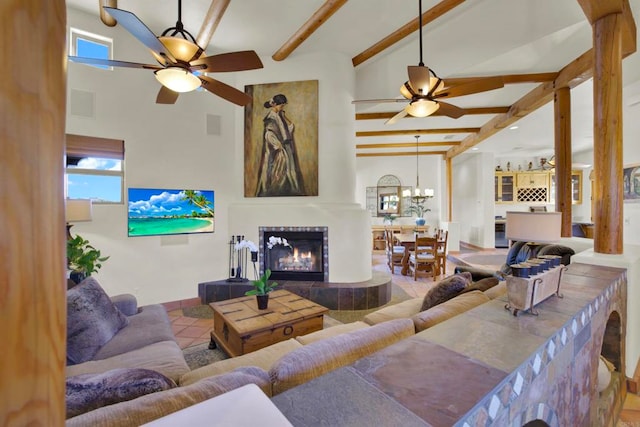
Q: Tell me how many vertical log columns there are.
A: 4